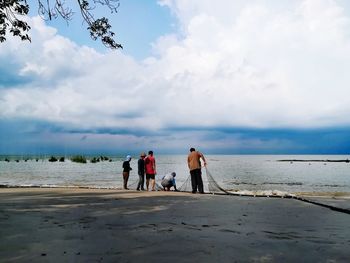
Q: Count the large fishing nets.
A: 1